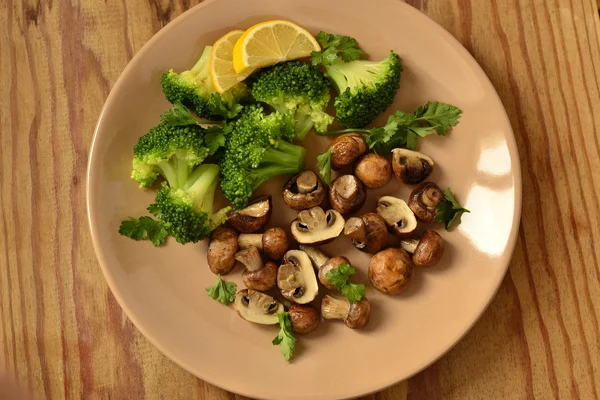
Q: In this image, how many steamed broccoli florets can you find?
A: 6